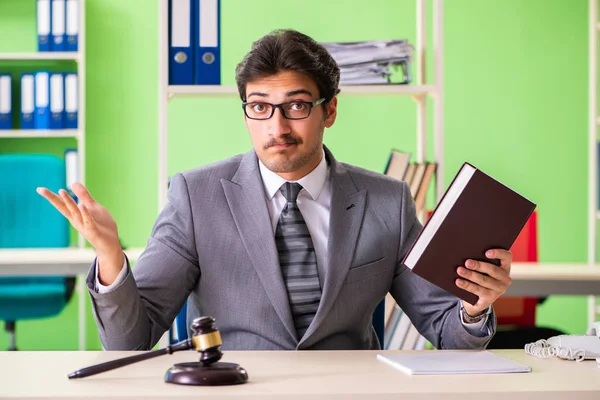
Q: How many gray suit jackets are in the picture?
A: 1